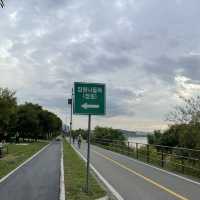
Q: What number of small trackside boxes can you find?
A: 0